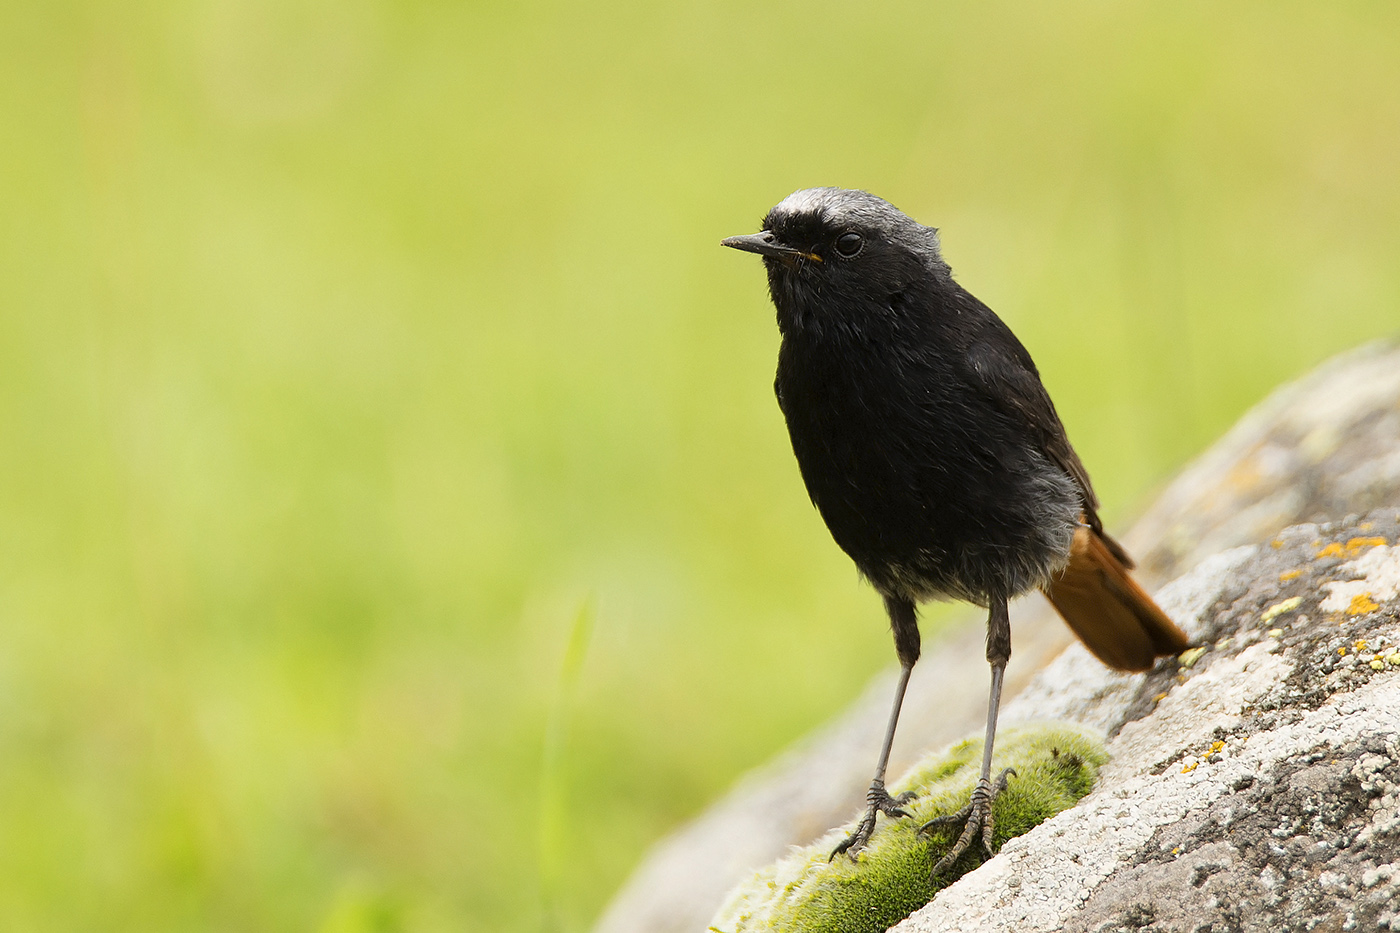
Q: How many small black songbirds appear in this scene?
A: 1